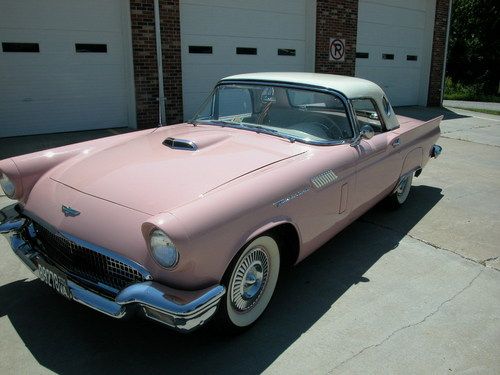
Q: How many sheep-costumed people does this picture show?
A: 0